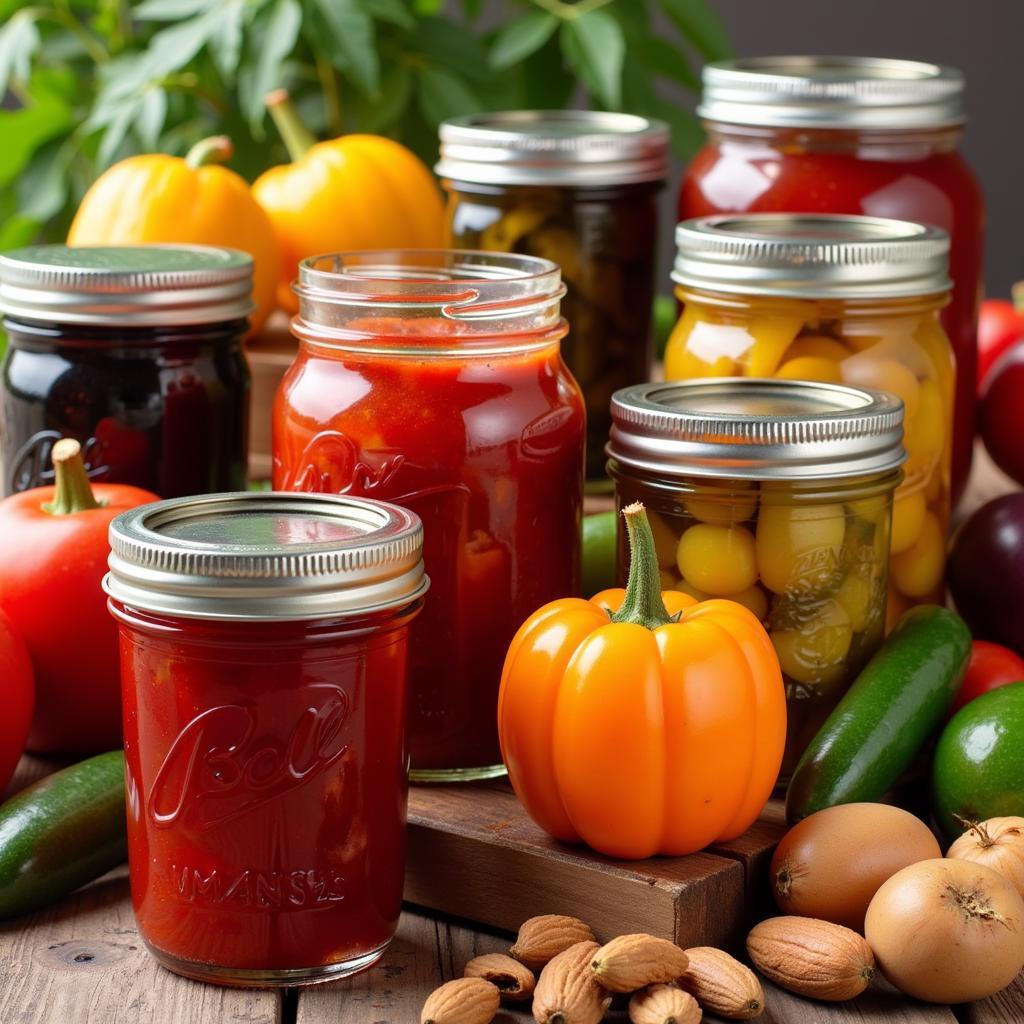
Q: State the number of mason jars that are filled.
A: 7